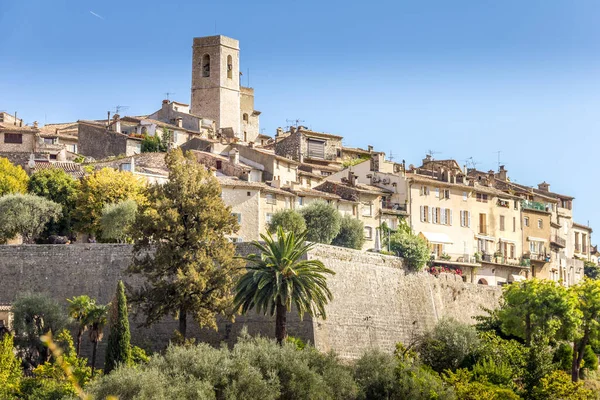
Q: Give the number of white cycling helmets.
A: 0